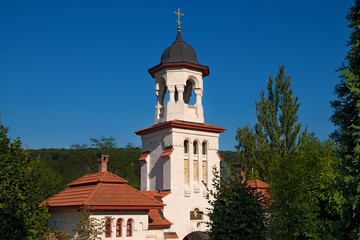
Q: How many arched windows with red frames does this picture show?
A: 3